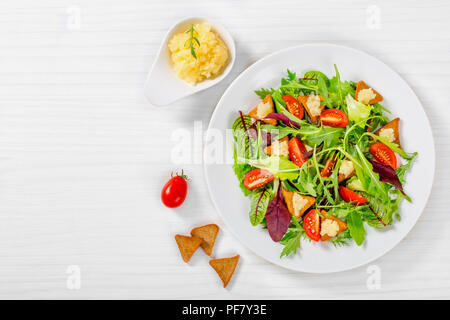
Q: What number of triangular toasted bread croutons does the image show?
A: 11